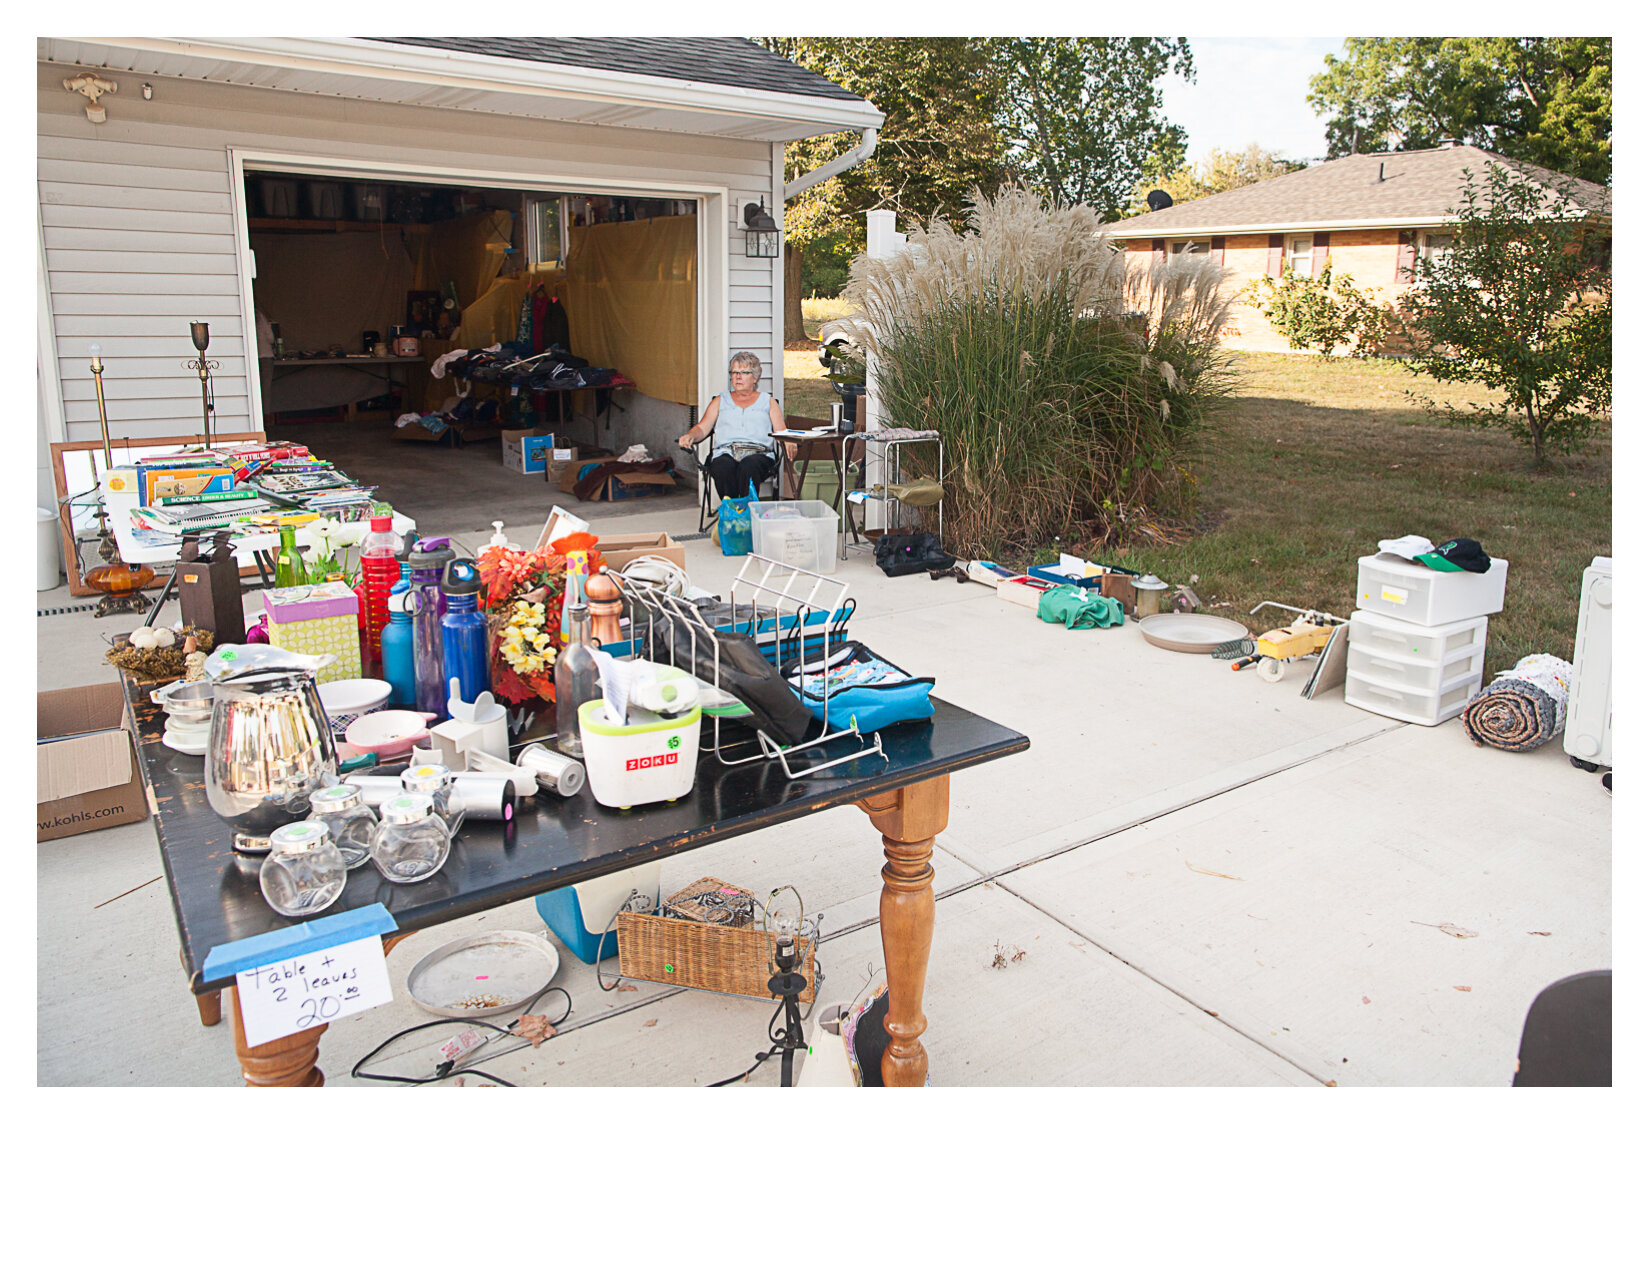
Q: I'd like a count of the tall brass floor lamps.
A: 2